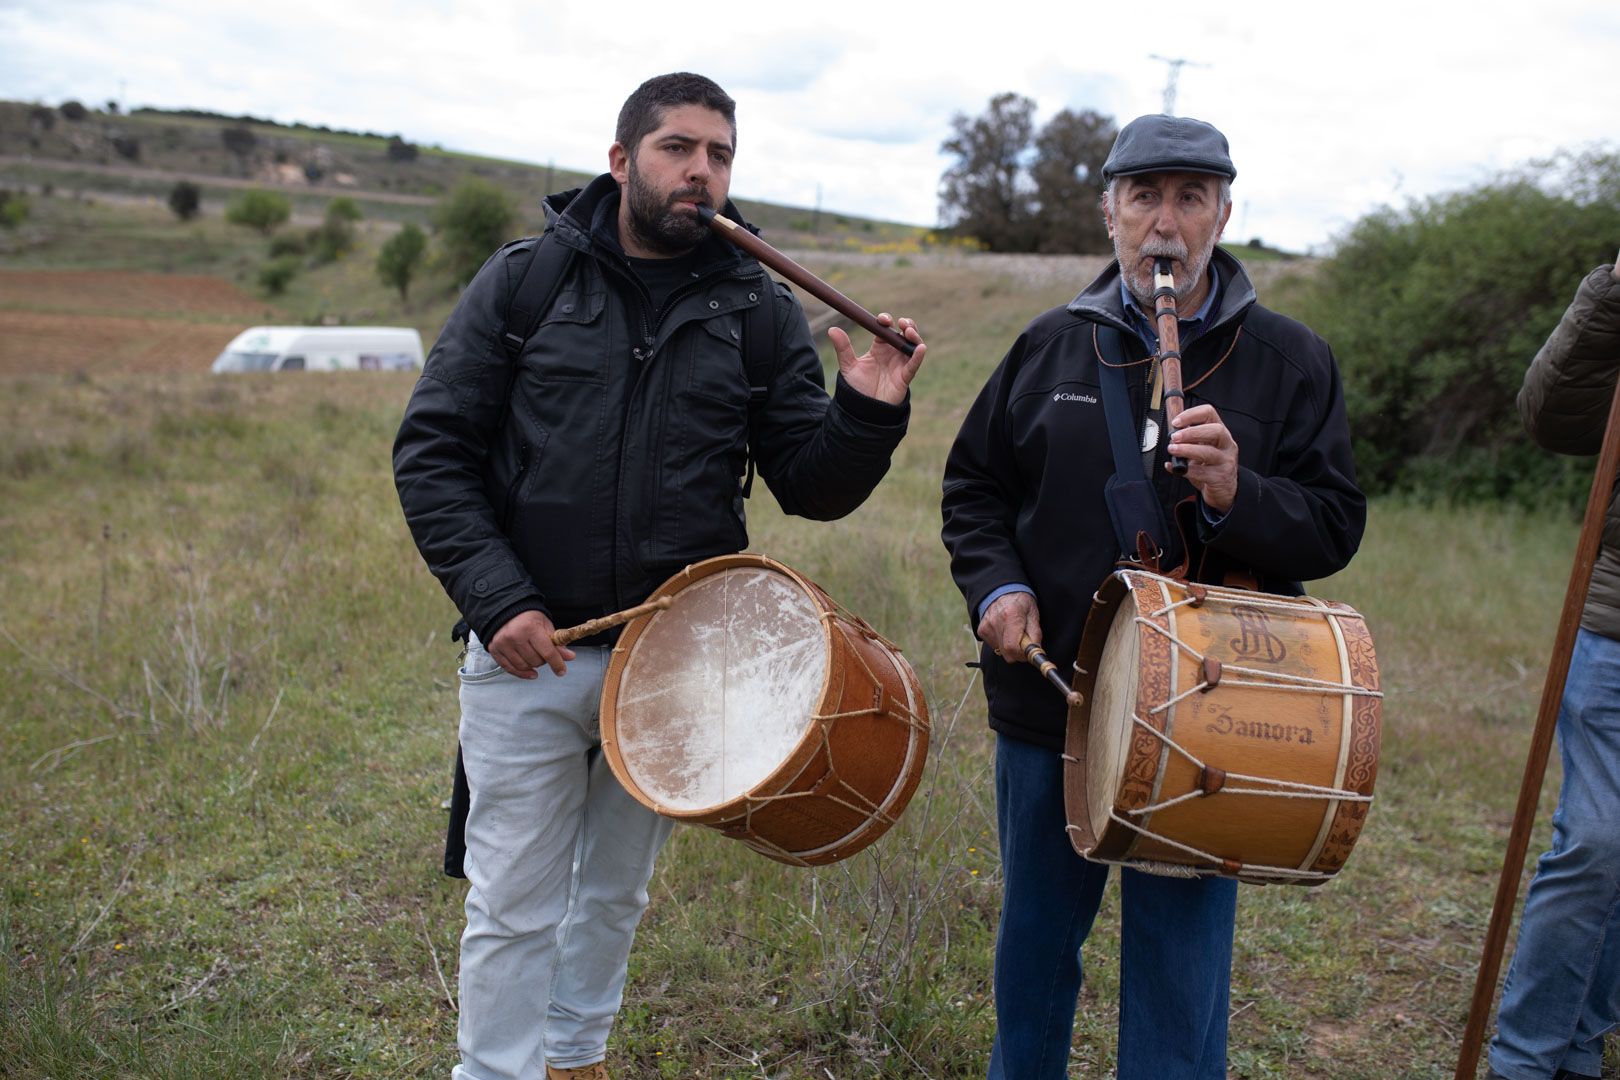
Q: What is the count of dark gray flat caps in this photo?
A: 1